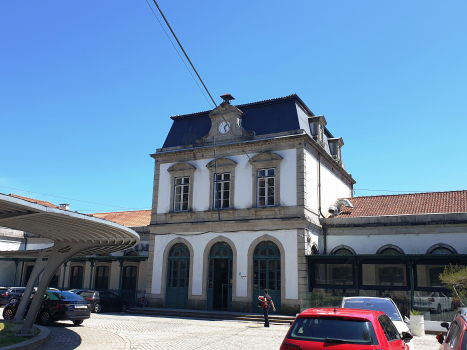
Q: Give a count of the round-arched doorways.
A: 3